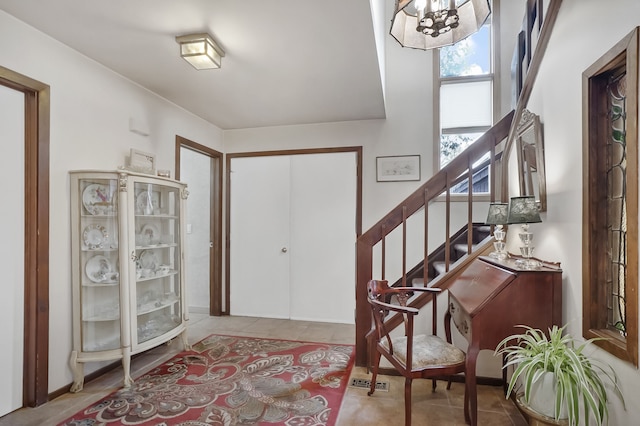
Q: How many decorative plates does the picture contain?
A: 6